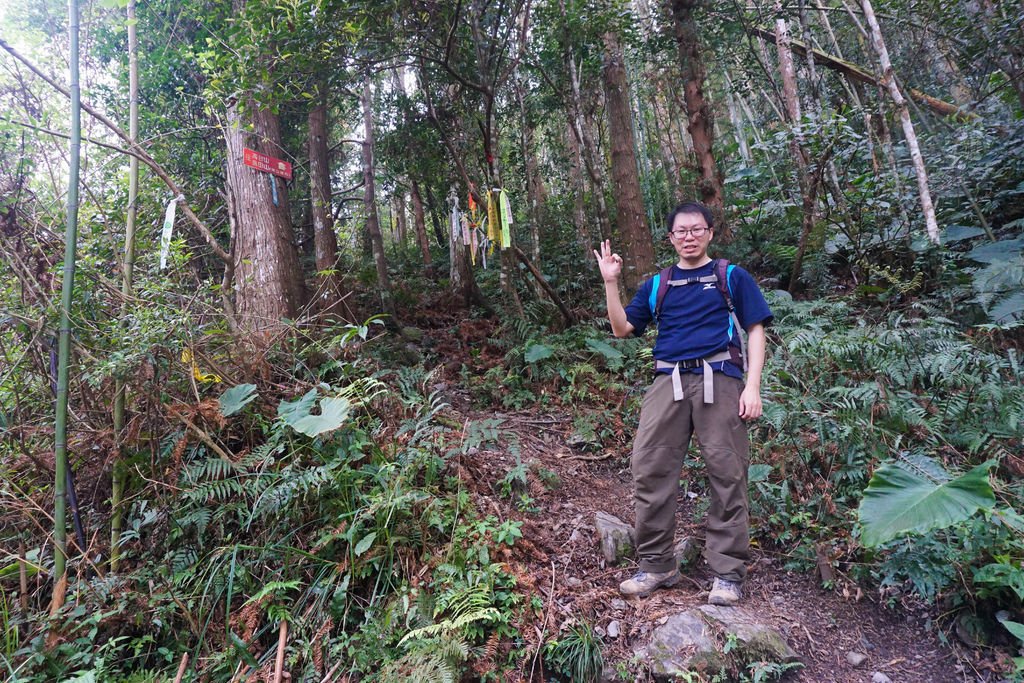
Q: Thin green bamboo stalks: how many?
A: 2